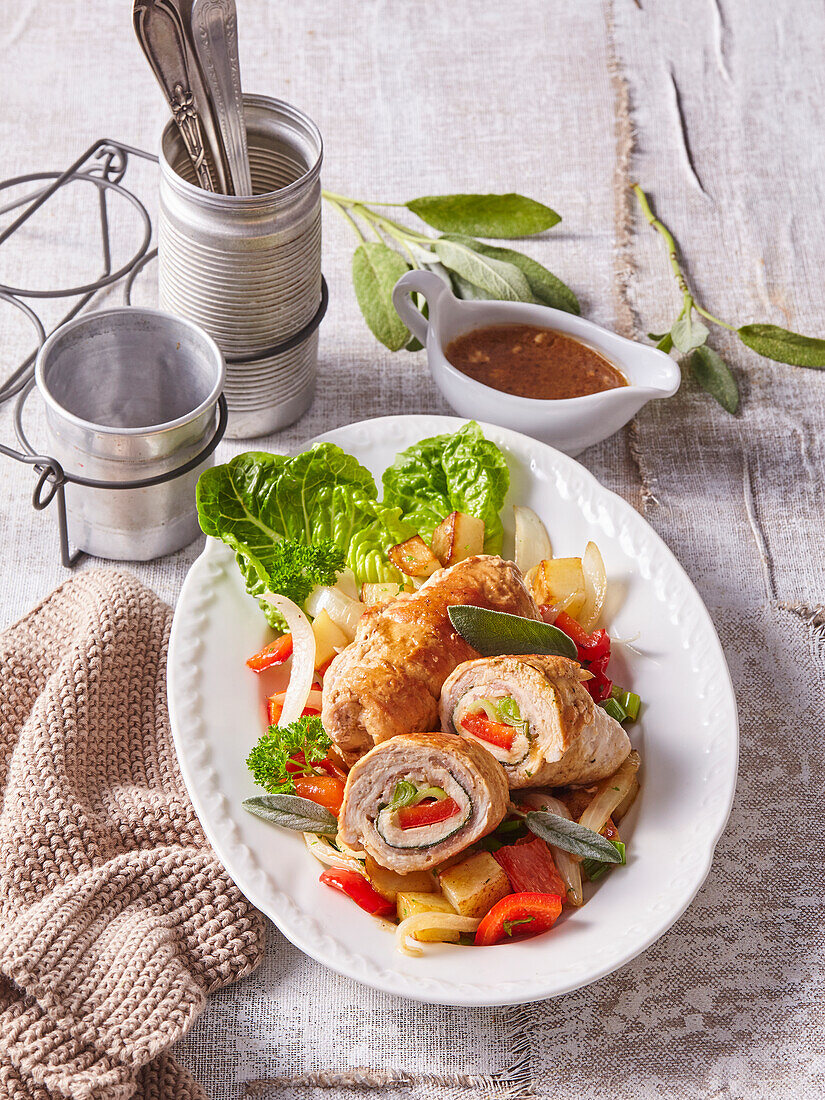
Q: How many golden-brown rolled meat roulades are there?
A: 3